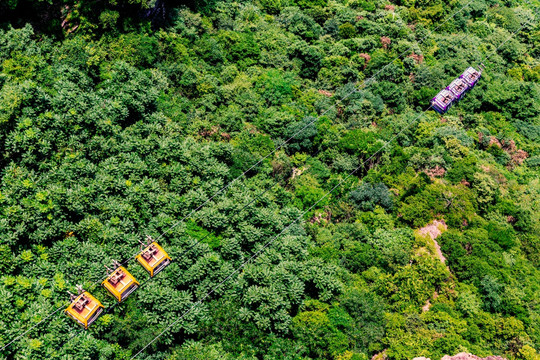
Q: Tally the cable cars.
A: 6